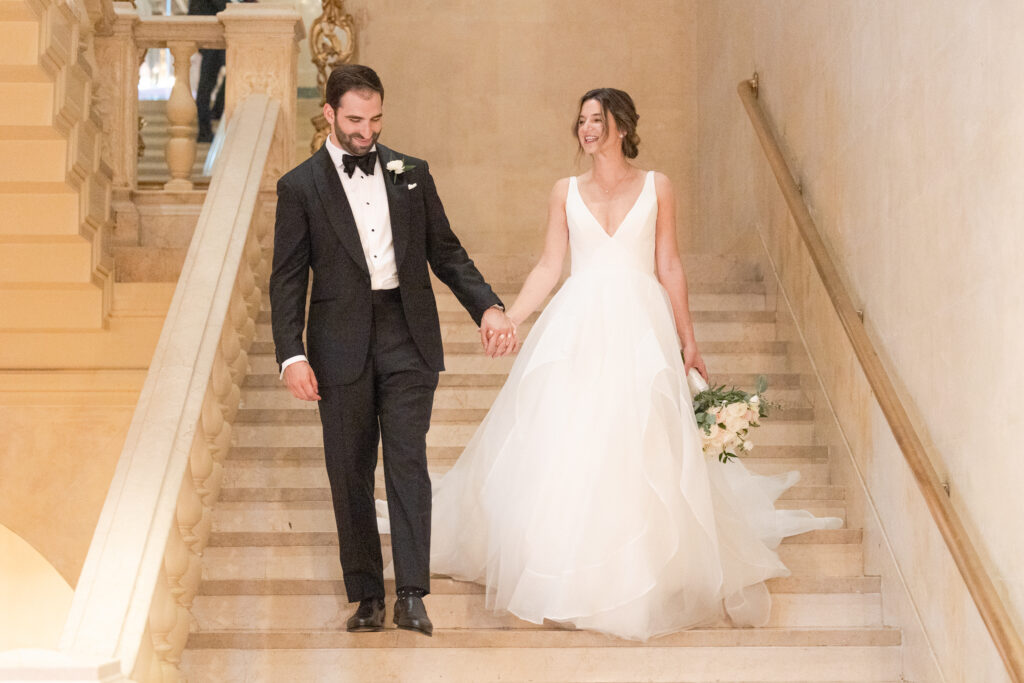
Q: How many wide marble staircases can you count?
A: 1